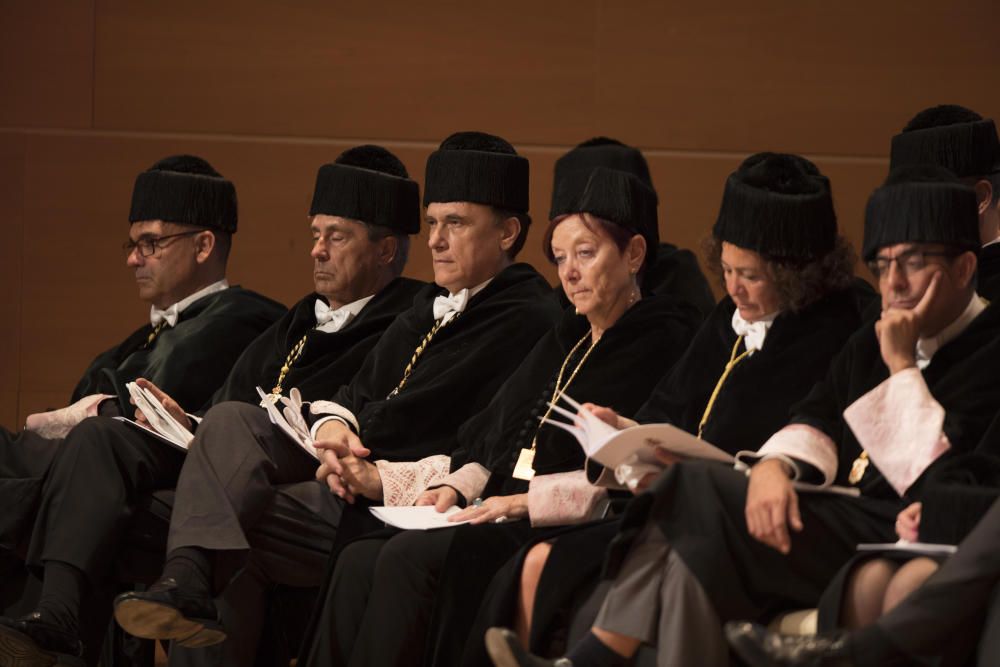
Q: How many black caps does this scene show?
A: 8